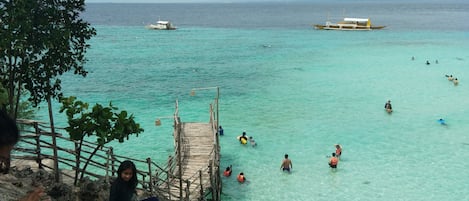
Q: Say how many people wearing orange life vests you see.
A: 4